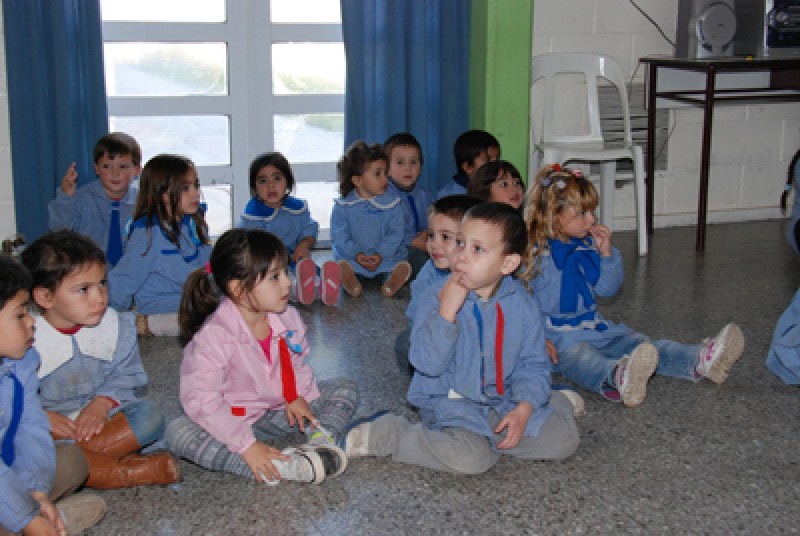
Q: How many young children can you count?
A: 13